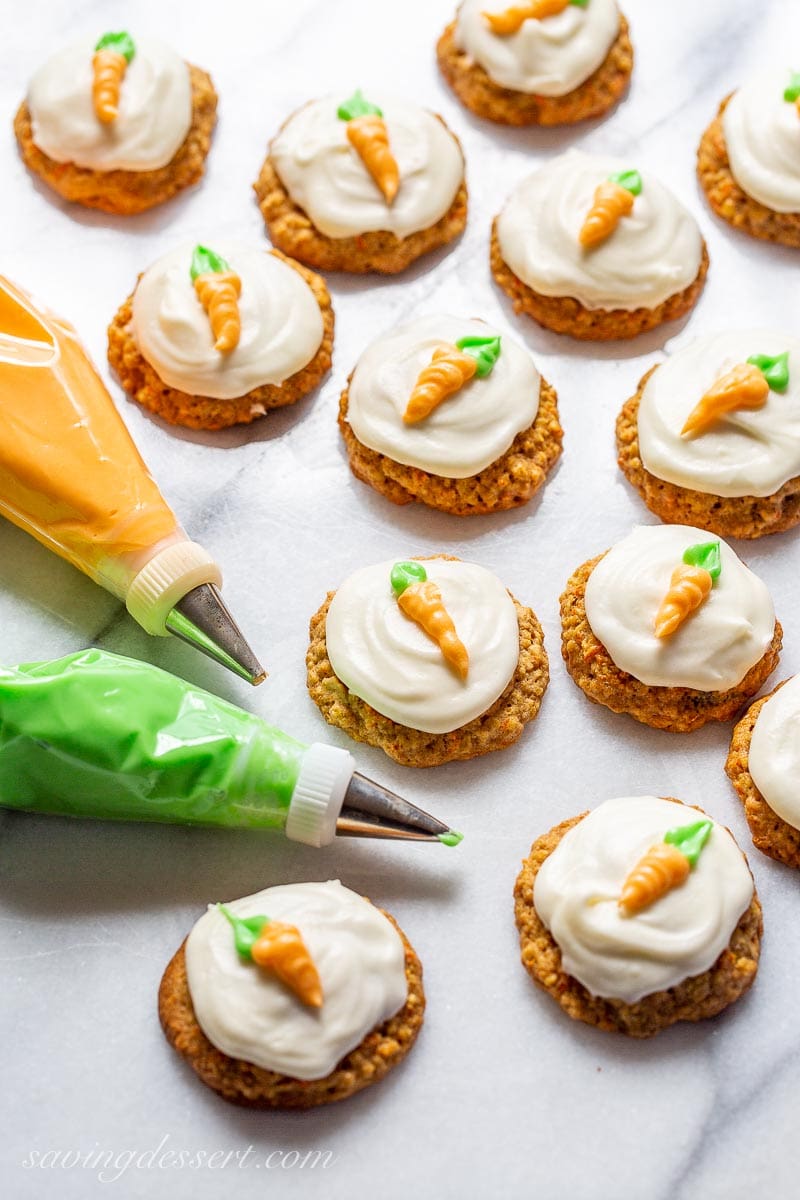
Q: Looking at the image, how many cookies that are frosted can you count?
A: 13